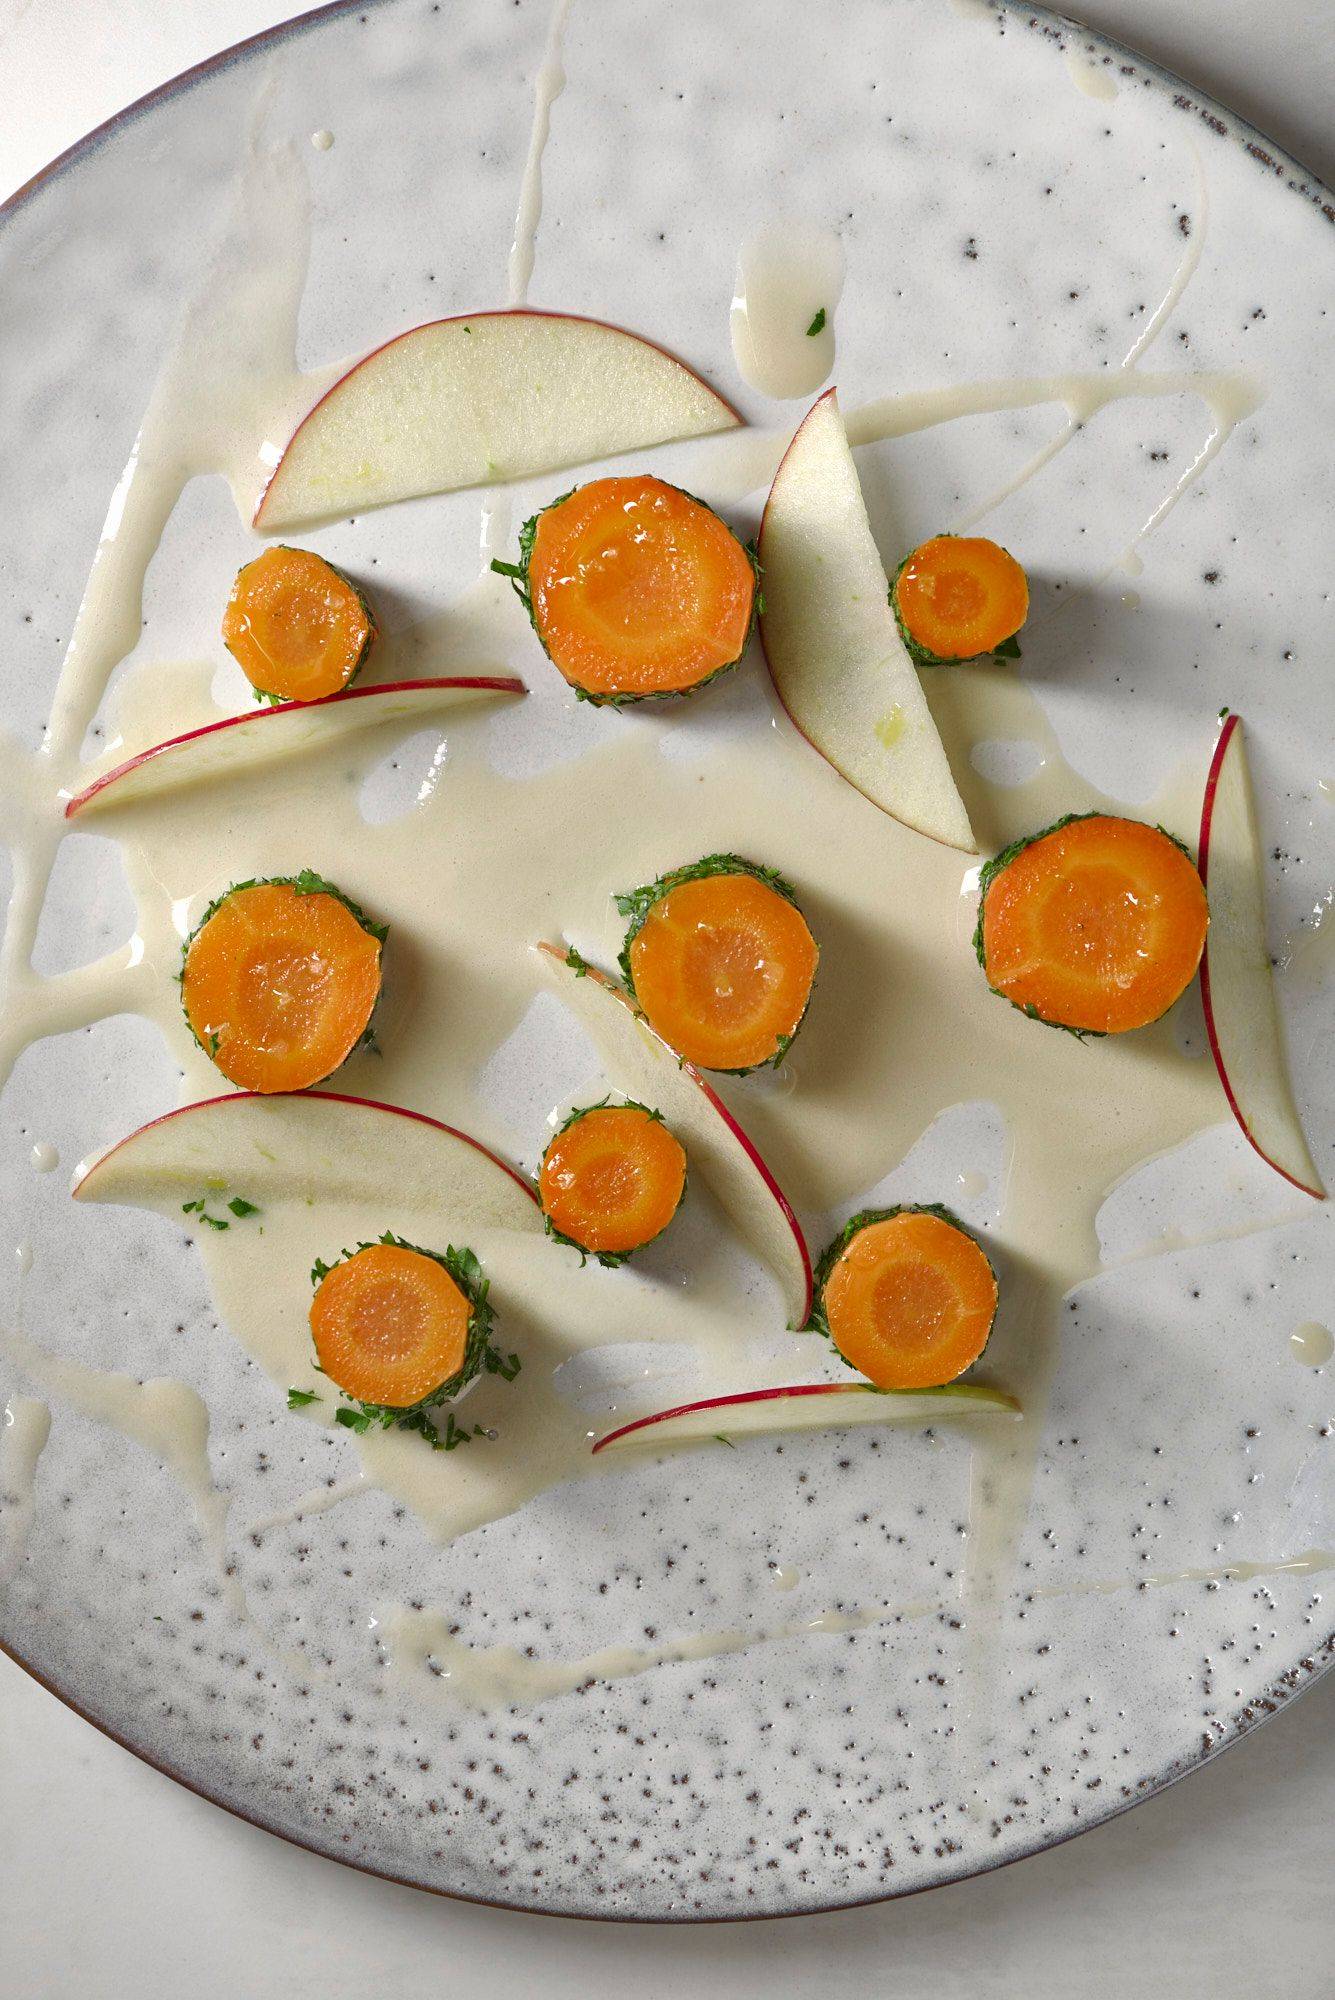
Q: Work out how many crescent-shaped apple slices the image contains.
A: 7